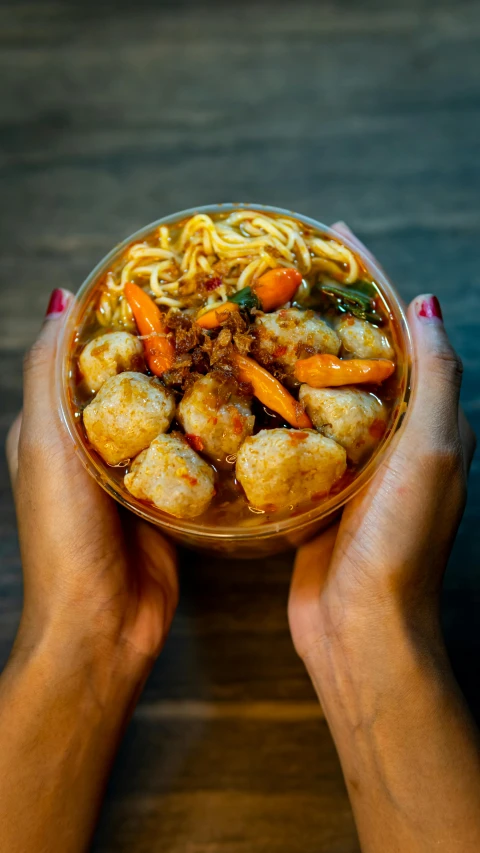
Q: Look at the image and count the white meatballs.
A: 8